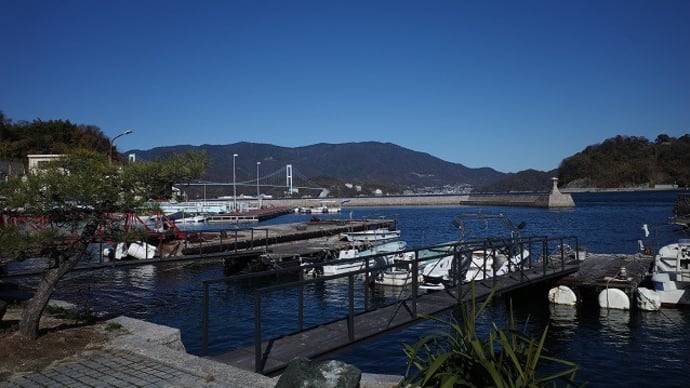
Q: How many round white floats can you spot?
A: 3